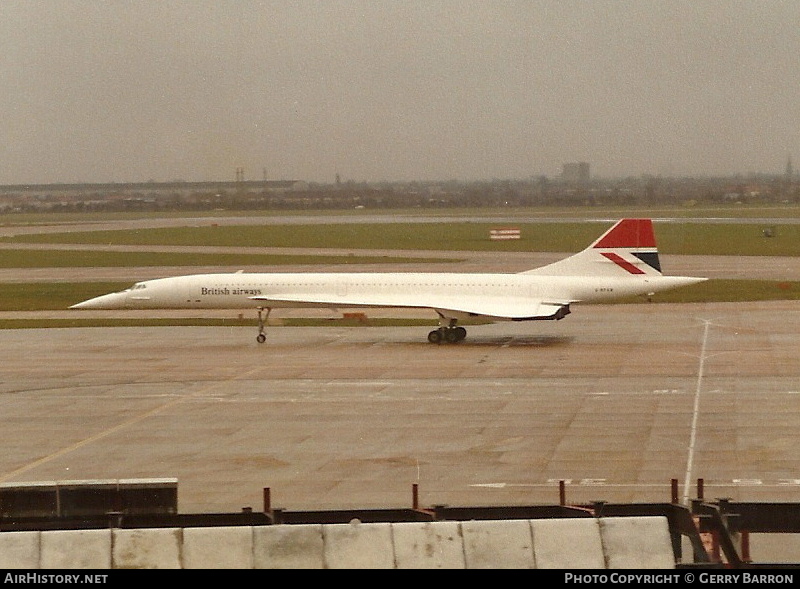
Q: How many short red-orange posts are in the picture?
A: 5